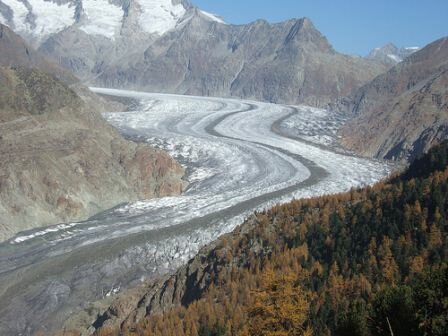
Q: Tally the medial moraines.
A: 2